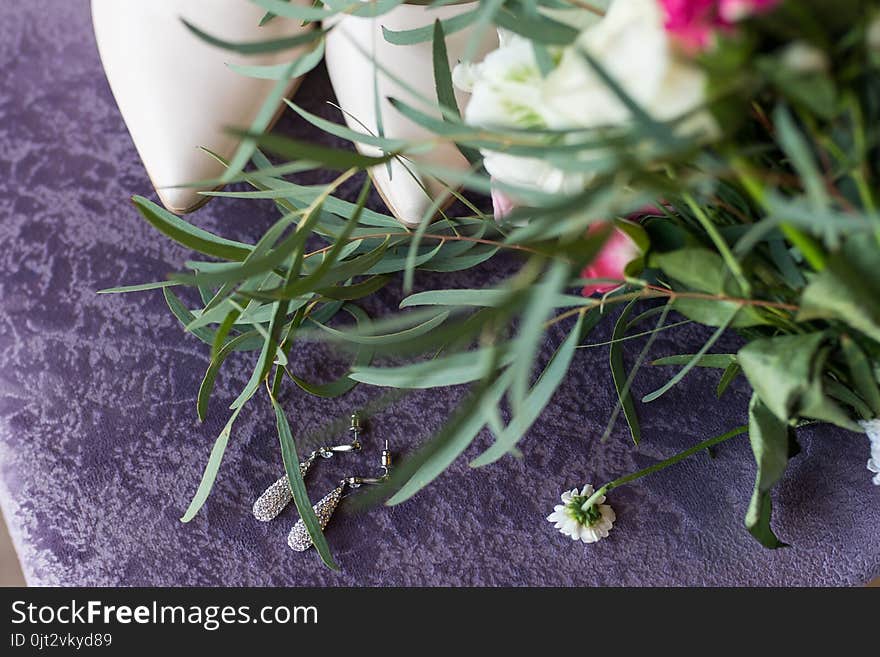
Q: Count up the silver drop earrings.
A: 2